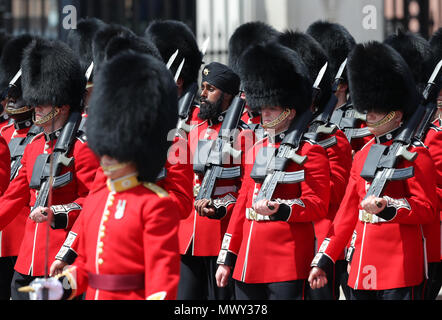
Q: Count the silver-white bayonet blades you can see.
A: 8